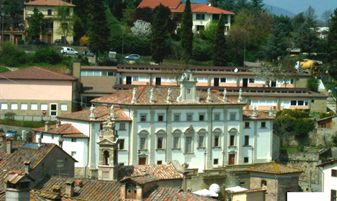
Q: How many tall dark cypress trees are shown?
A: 4